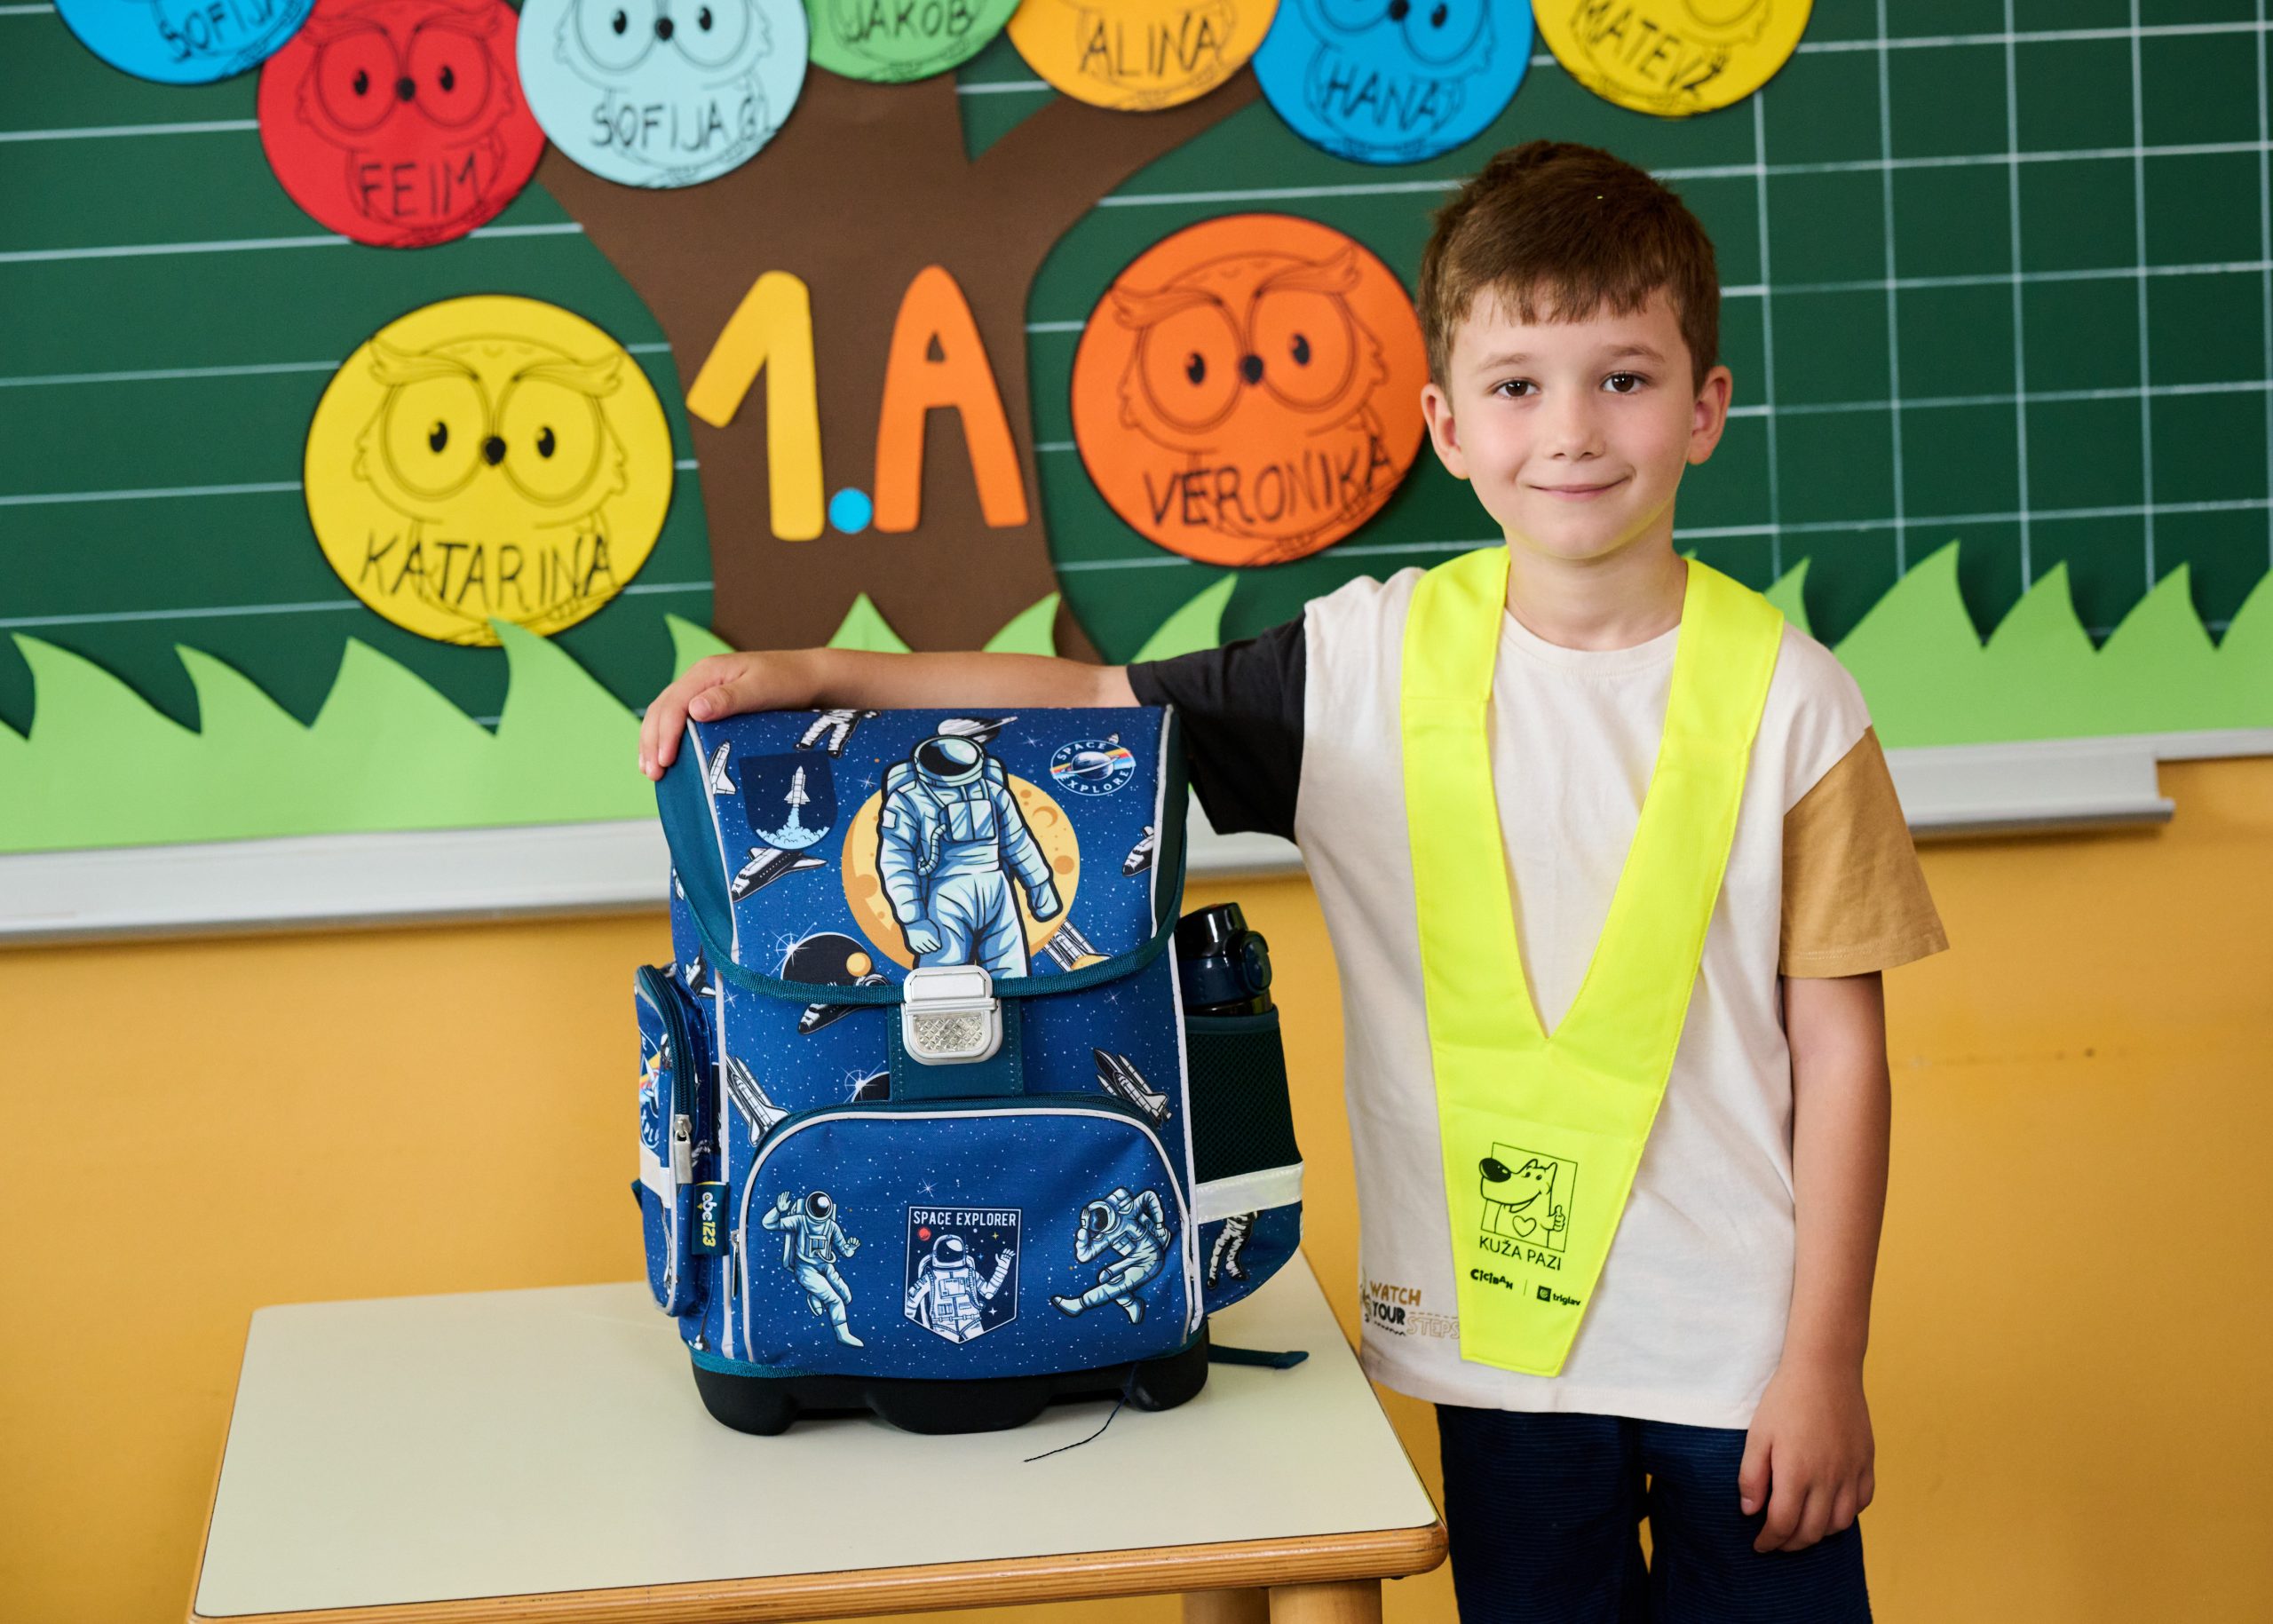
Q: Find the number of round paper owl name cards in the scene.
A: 9